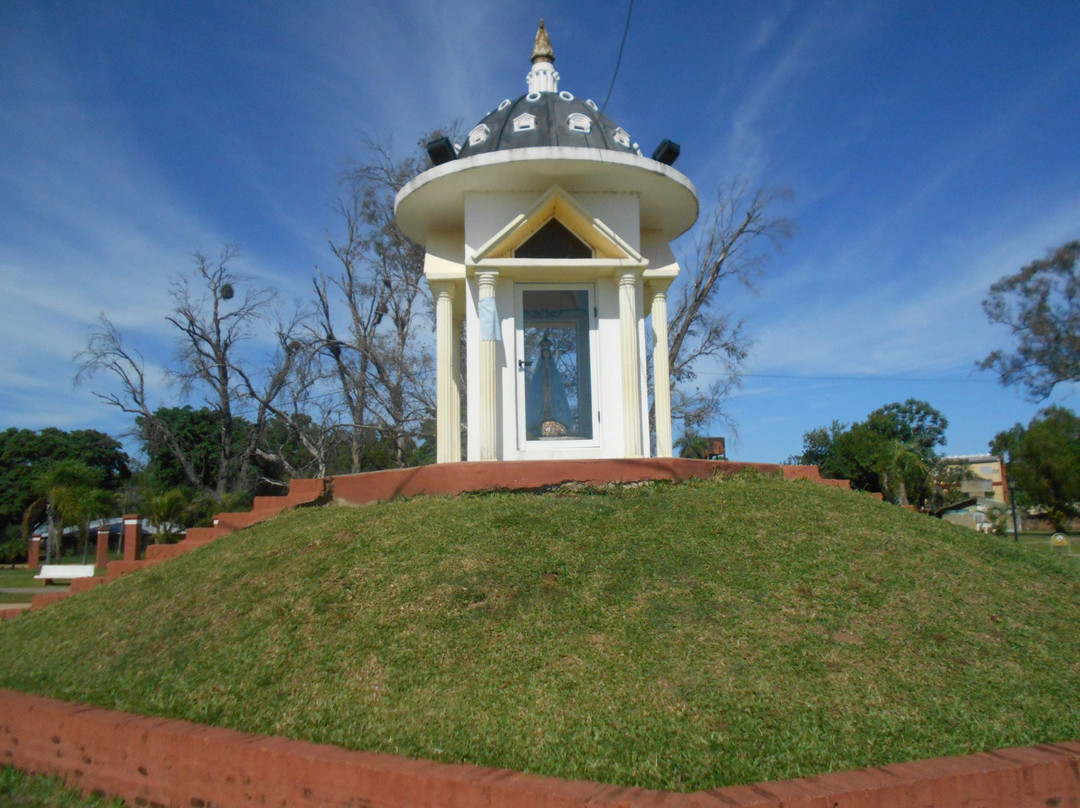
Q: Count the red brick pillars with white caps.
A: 3